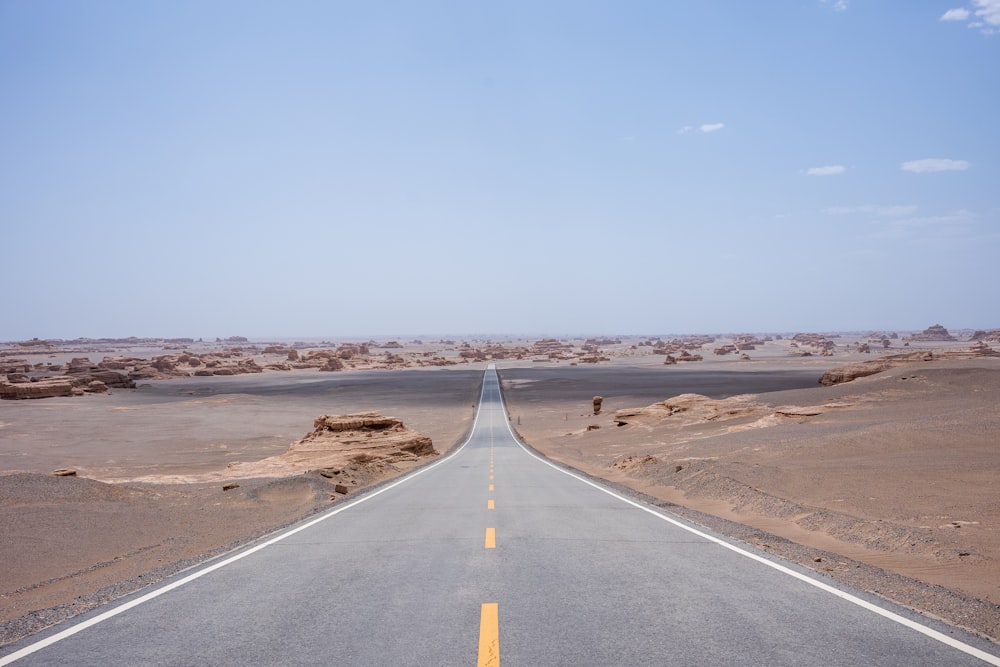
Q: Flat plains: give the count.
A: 2